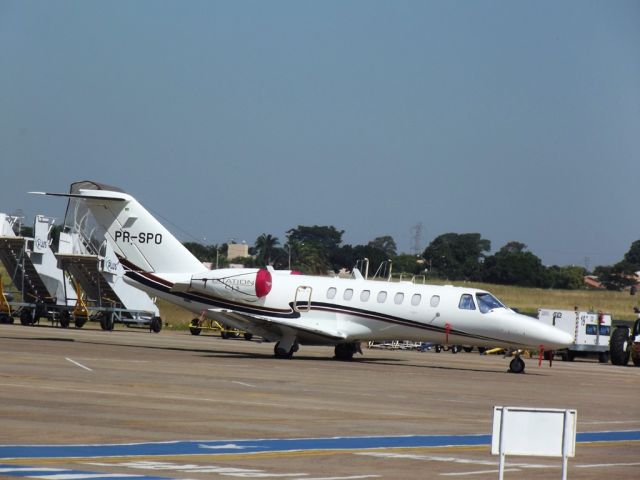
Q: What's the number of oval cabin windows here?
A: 7